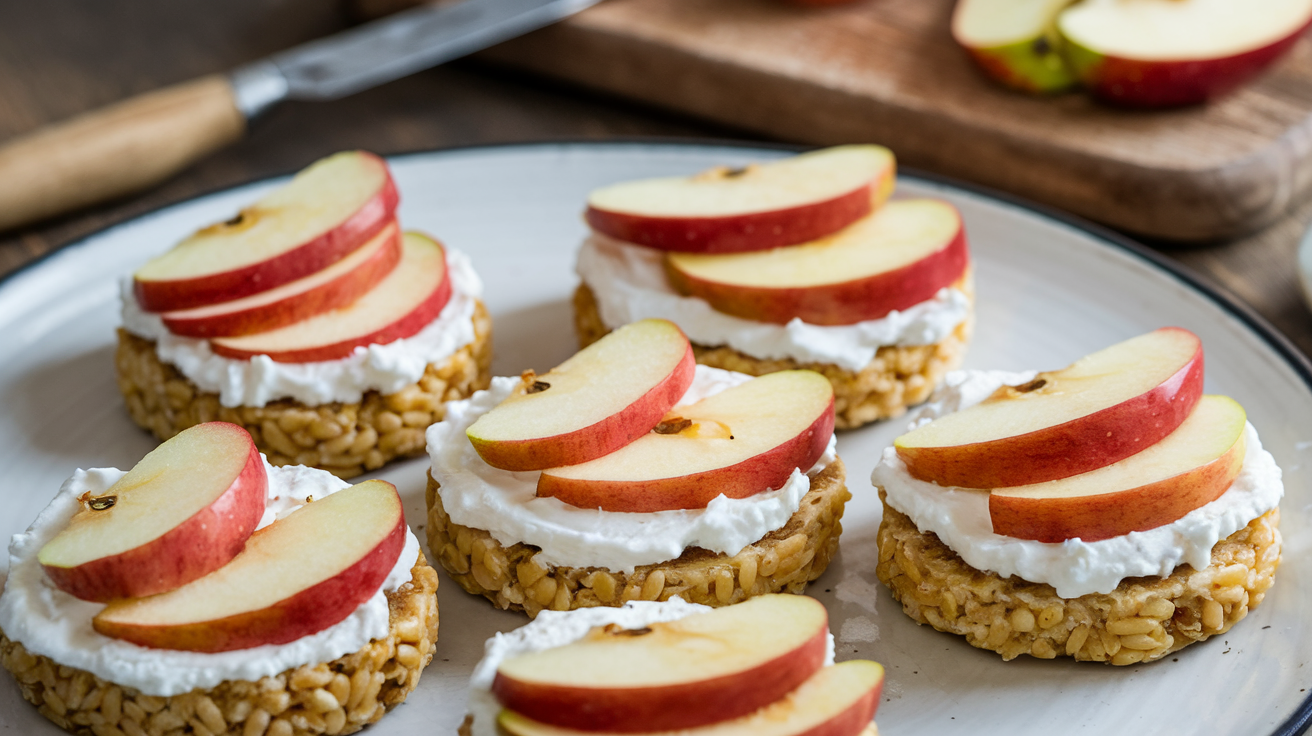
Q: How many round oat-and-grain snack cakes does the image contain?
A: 6